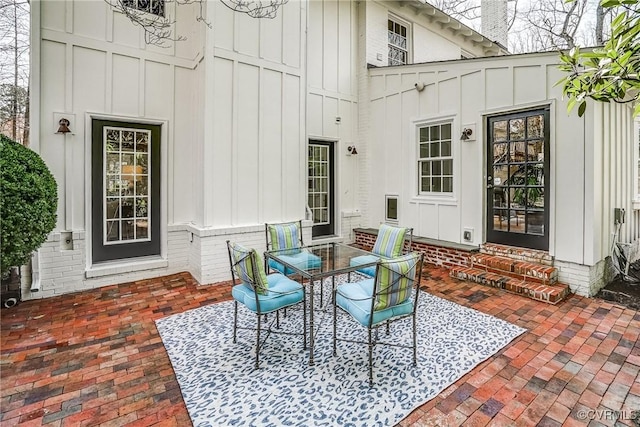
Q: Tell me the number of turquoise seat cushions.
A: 4